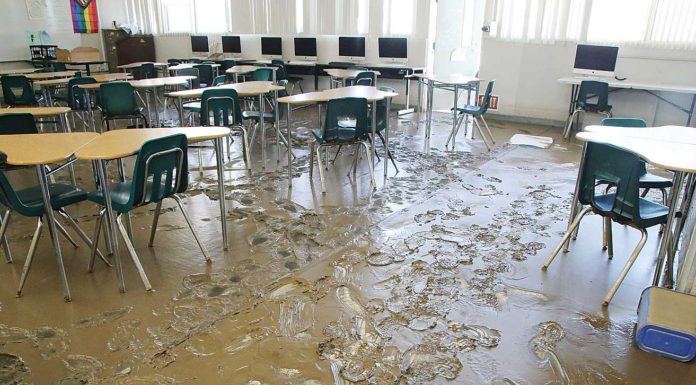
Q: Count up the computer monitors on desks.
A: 7